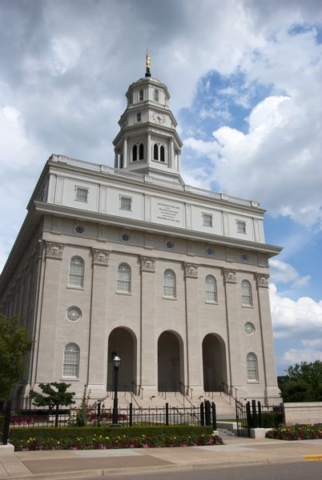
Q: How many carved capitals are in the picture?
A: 6